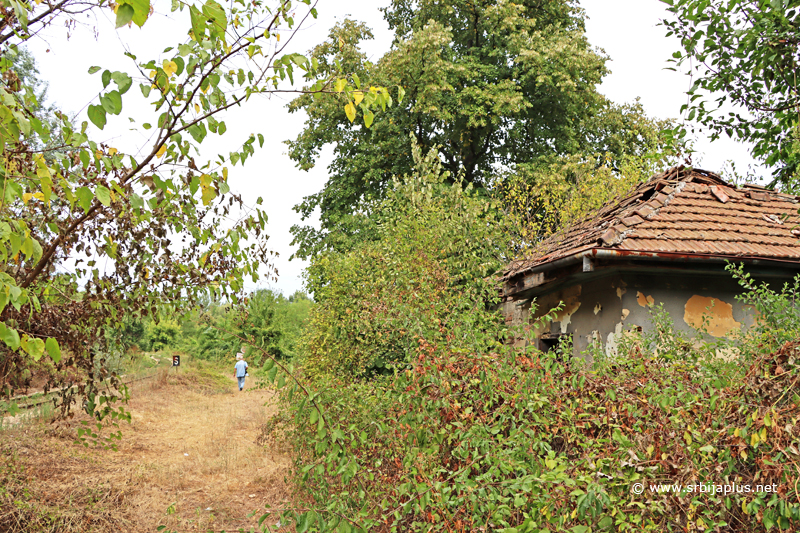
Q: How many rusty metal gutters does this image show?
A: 1